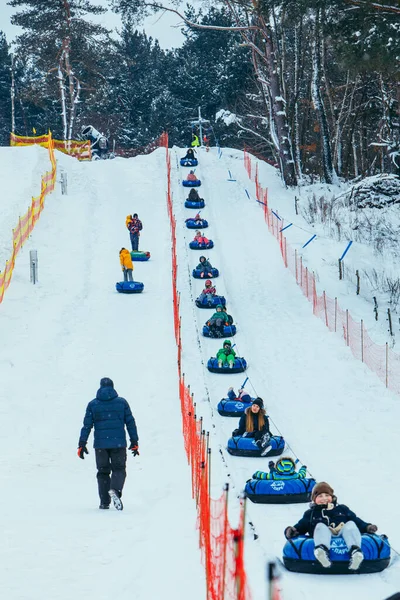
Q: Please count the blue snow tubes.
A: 14